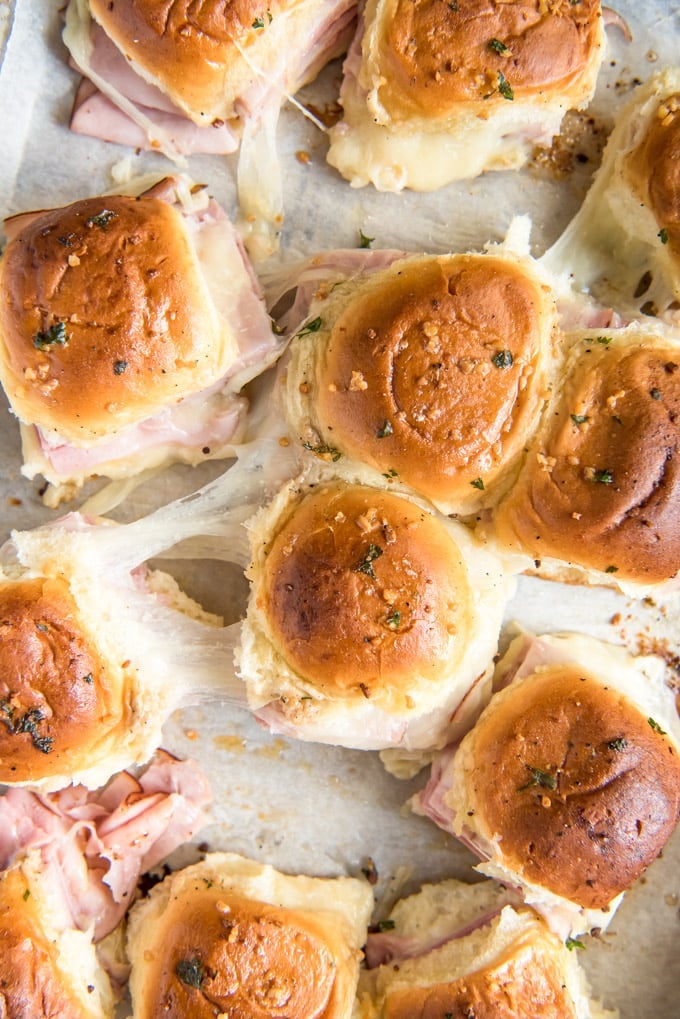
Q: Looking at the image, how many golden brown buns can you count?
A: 12